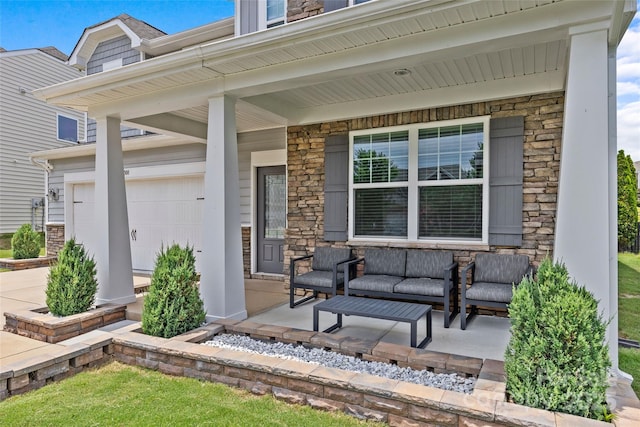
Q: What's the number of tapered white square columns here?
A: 3